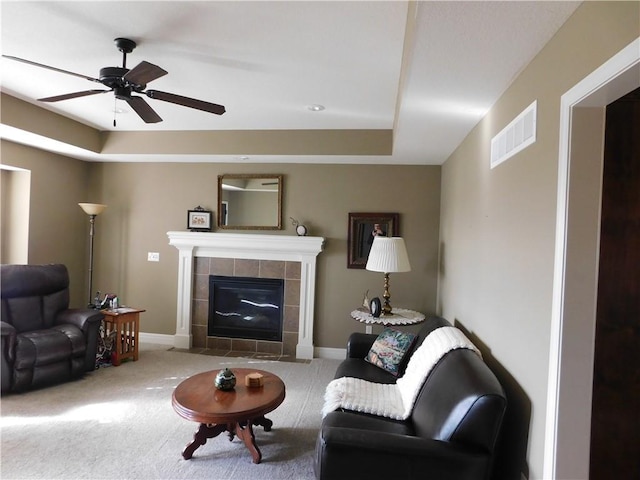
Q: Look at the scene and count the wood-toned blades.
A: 5